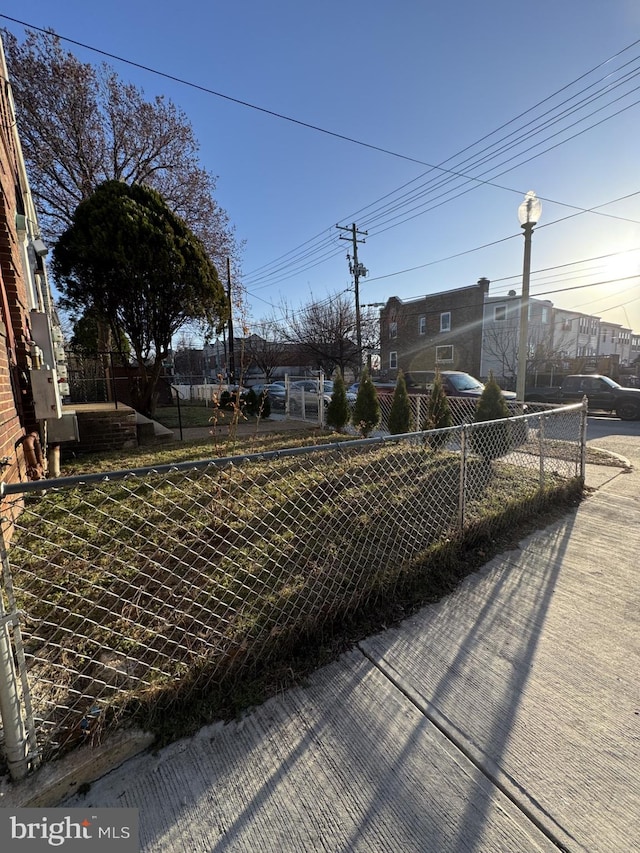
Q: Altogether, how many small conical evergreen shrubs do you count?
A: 5